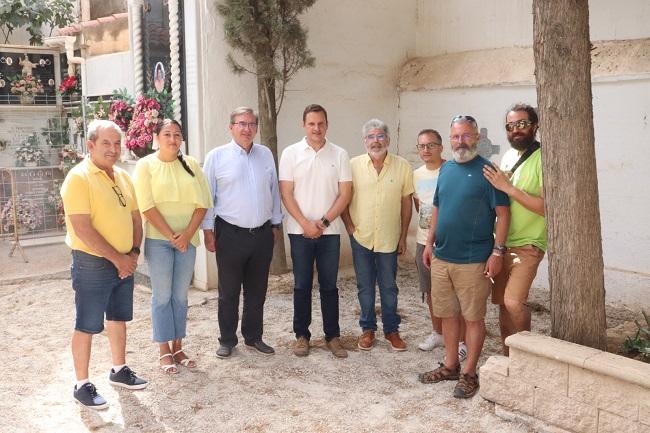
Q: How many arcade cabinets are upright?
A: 0